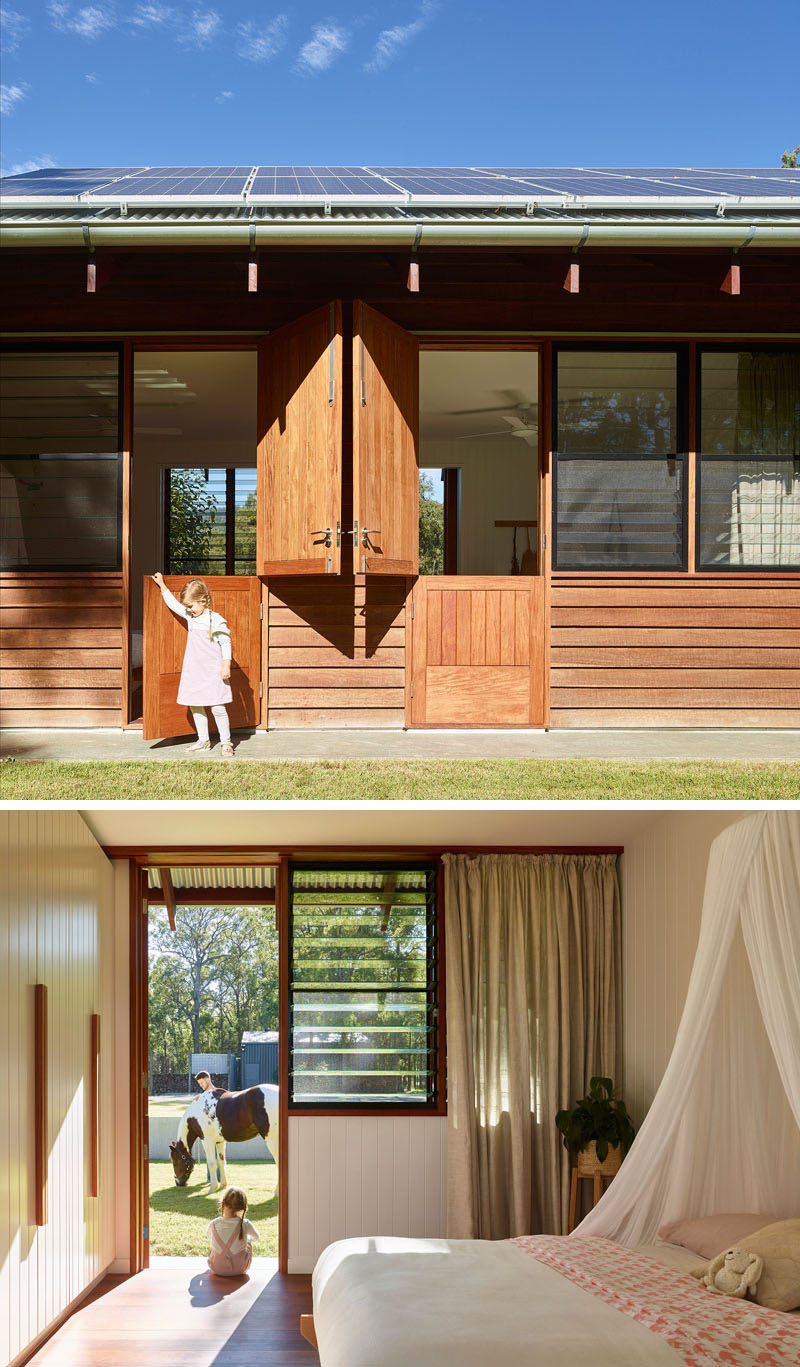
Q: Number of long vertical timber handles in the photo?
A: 2